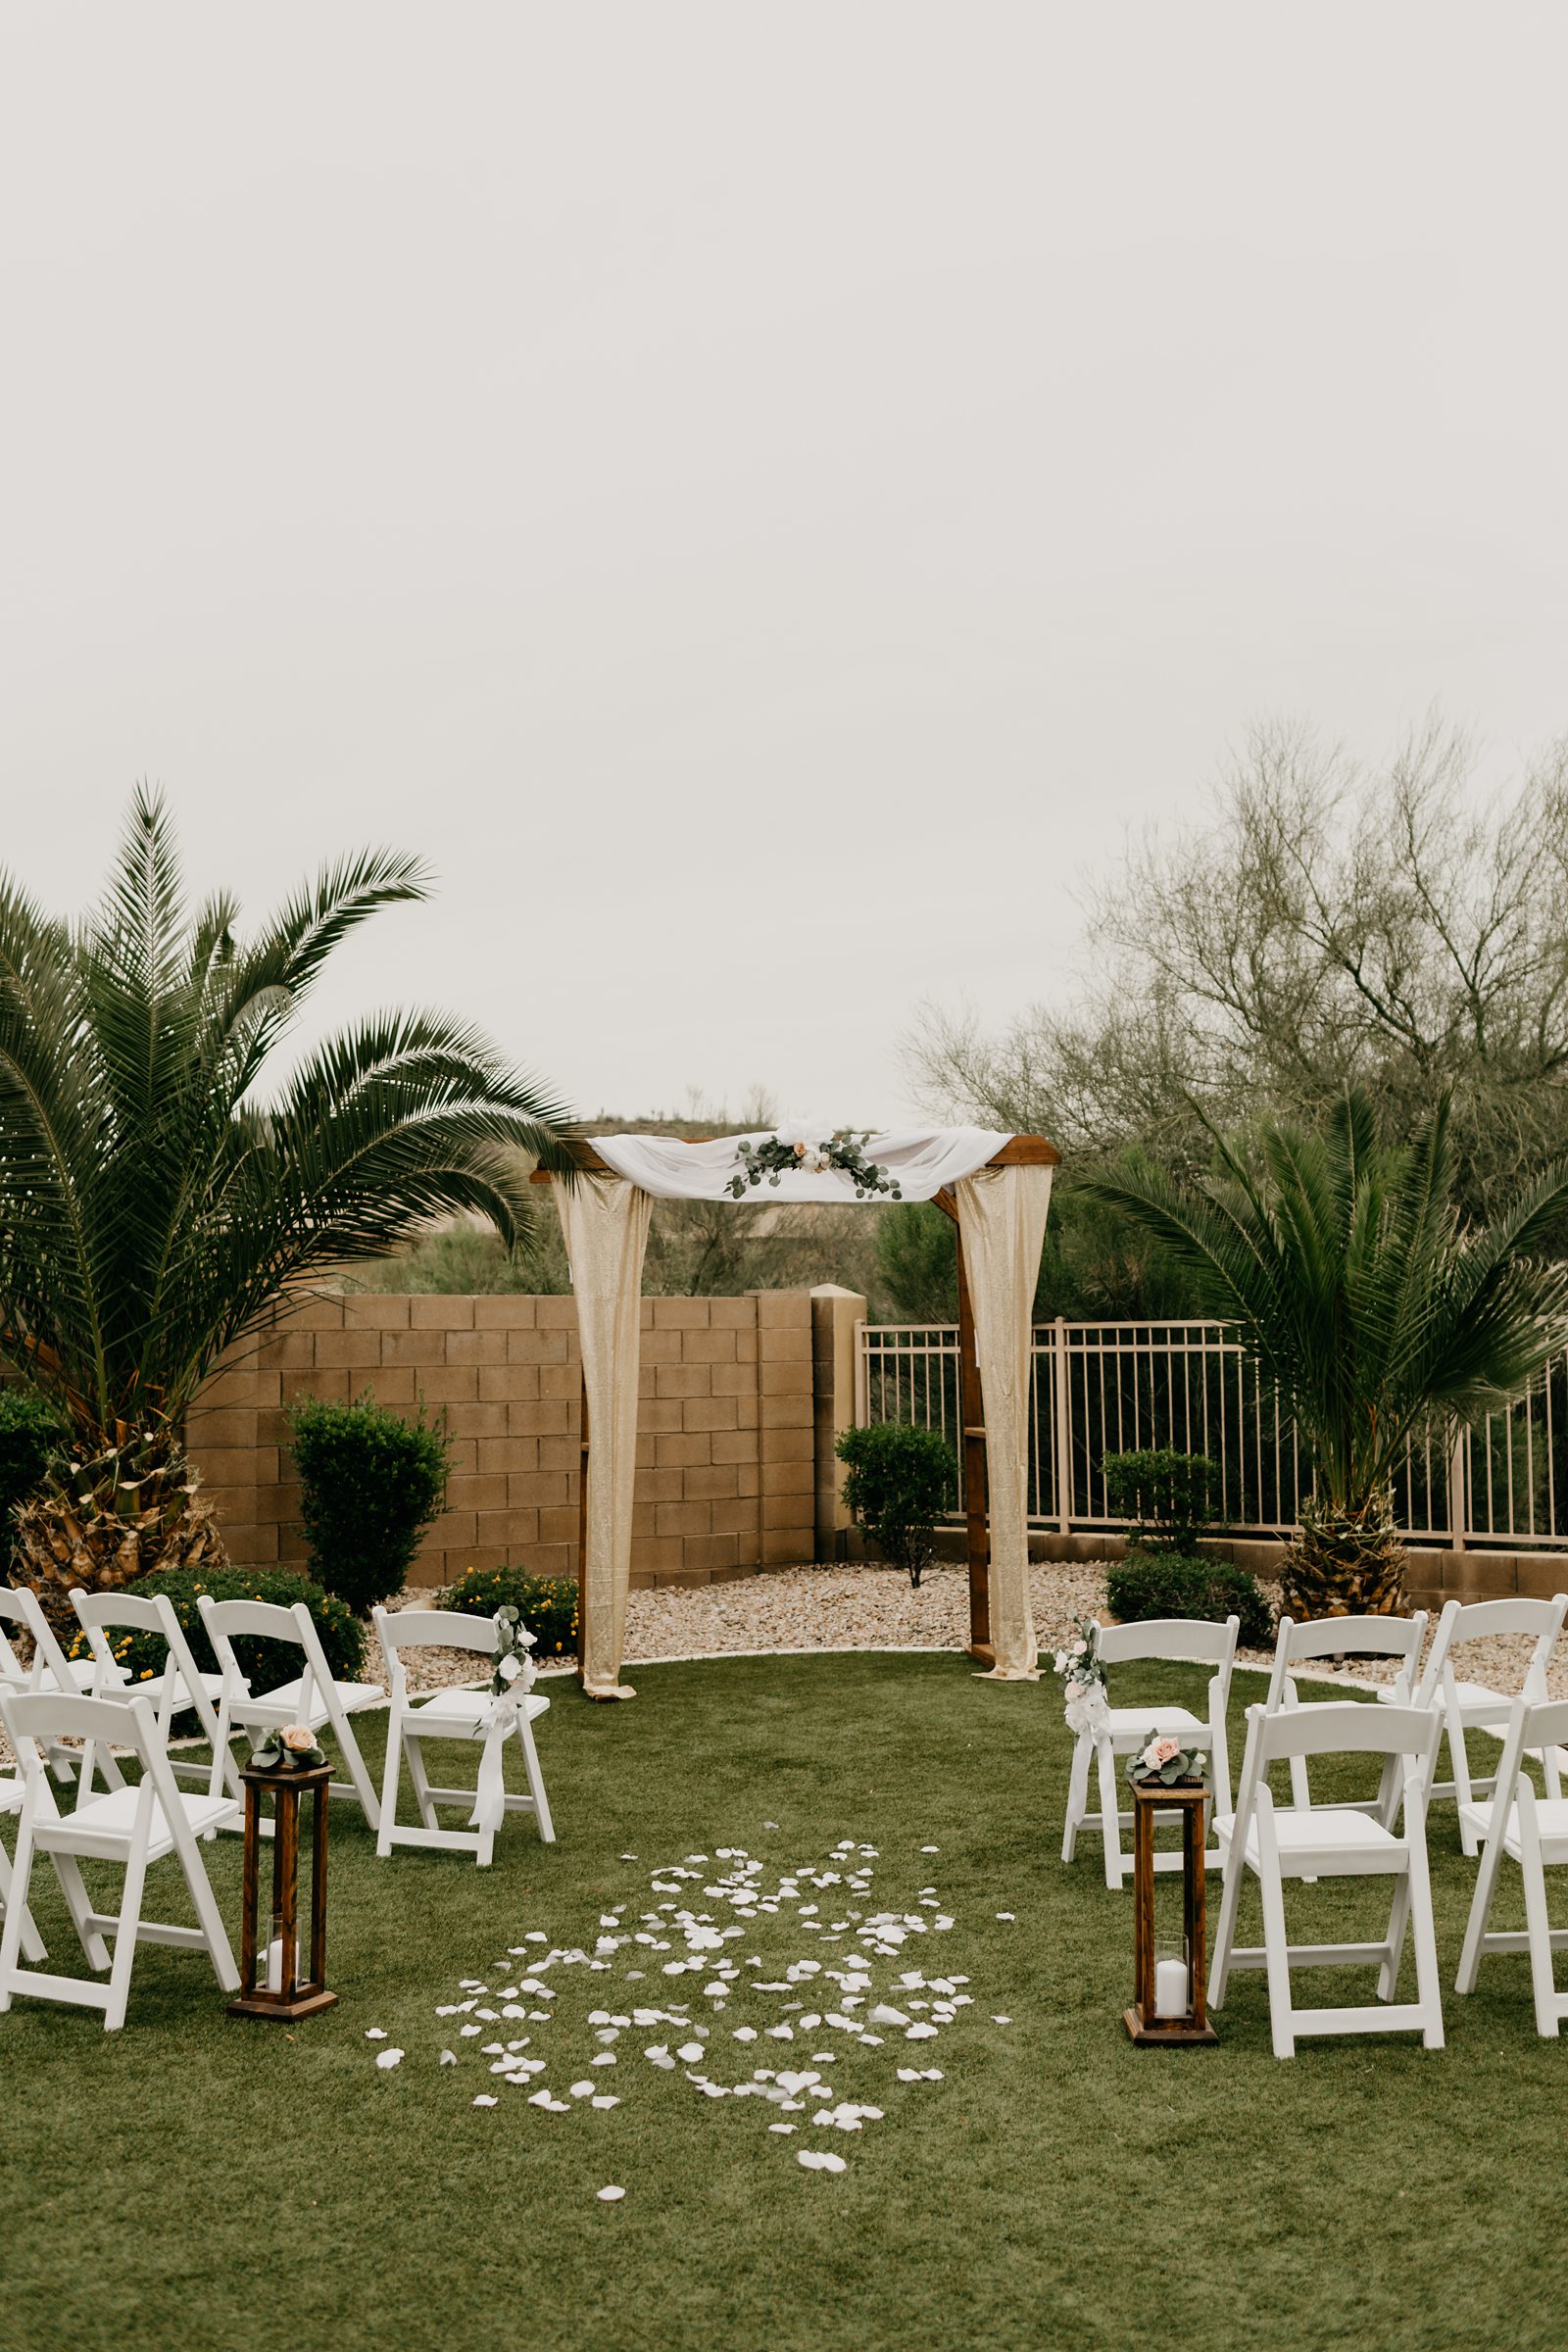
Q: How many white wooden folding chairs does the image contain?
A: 11